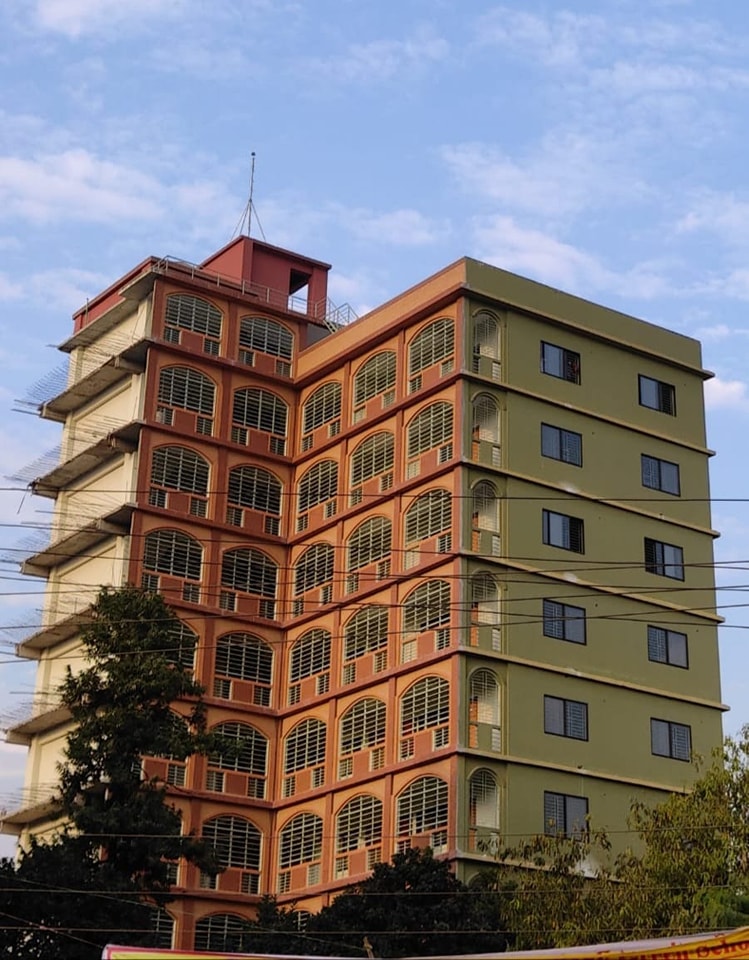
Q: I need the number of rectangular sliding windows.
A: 11